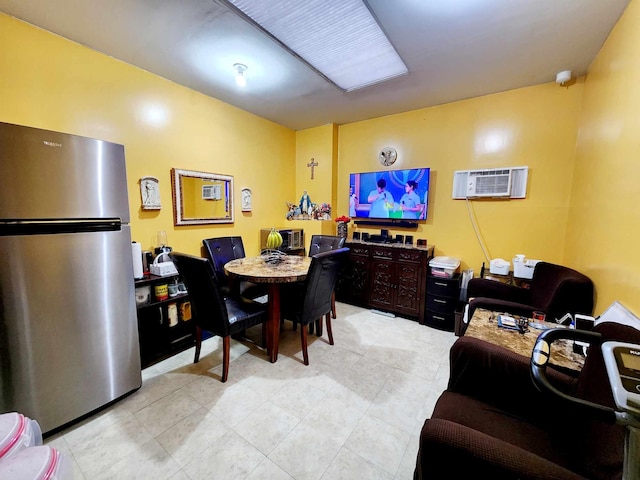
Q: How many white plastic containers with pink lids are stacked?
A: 2